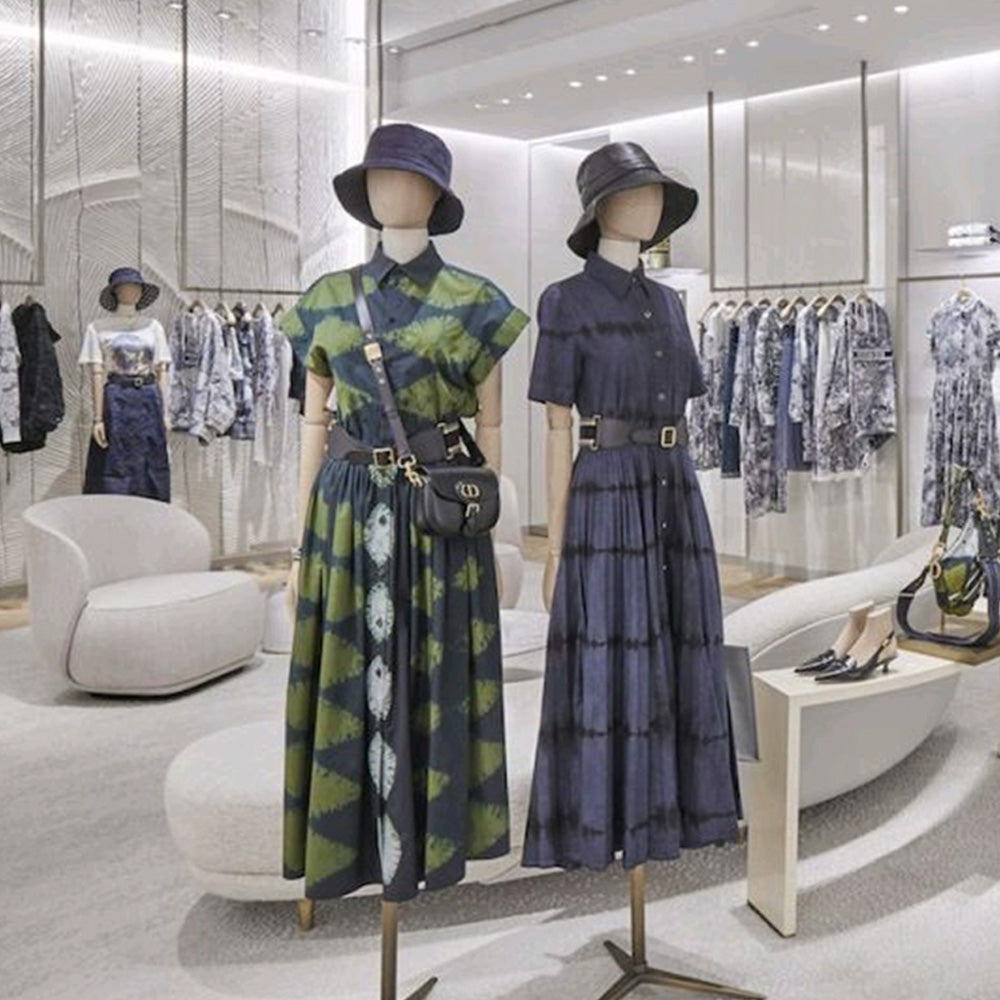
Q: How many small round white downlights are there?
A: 12